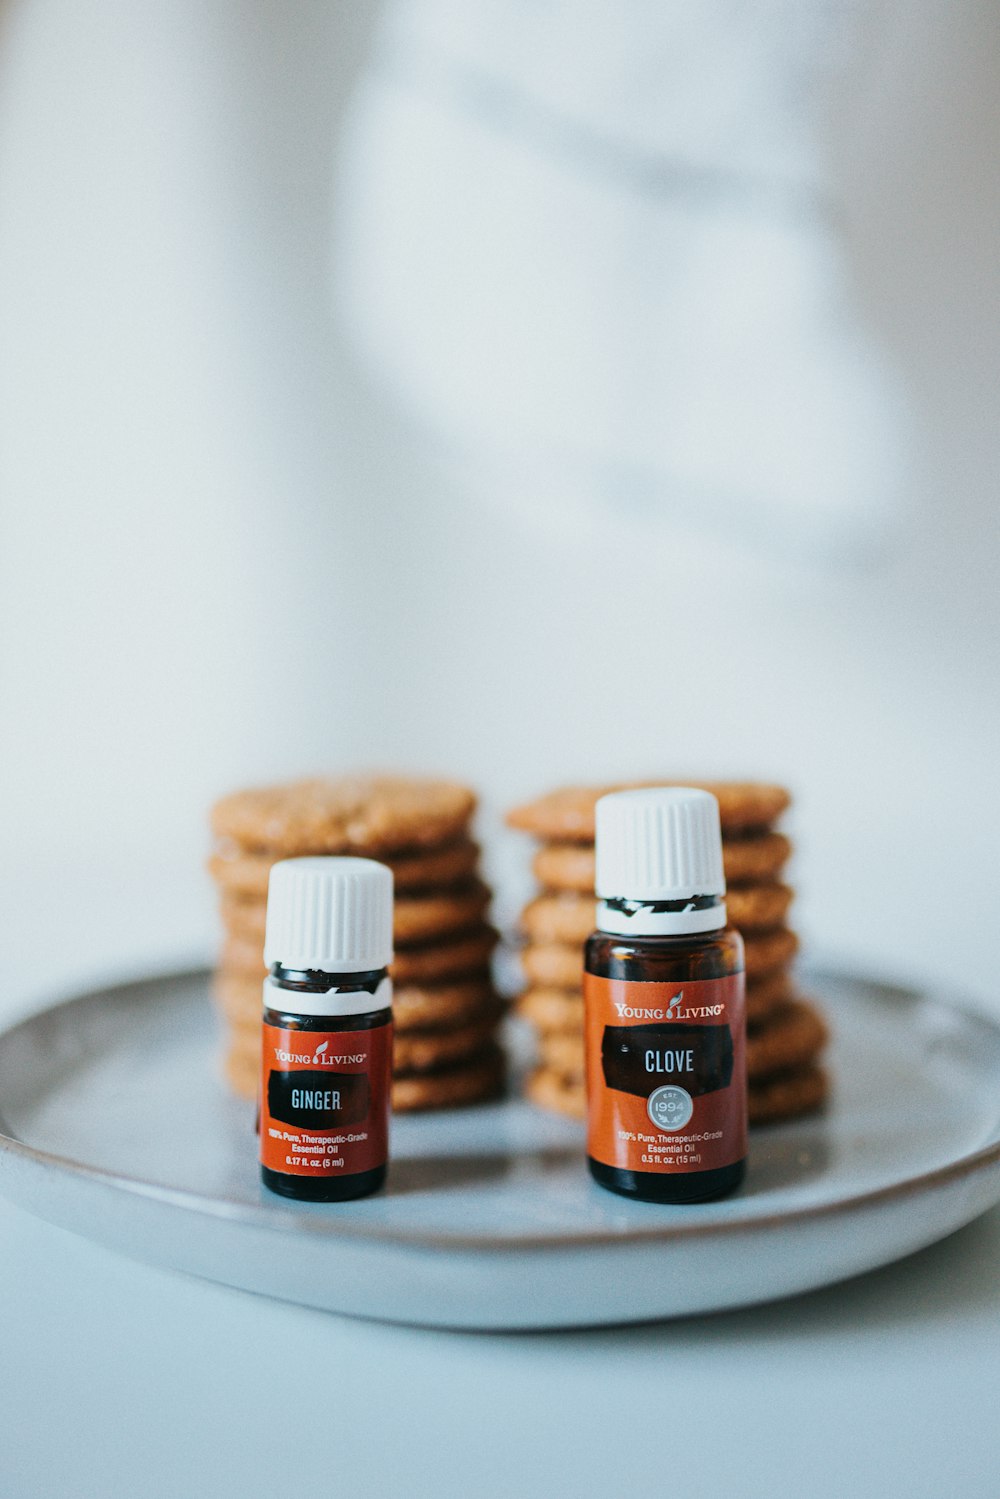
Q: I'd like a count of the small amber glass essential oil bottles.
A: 2